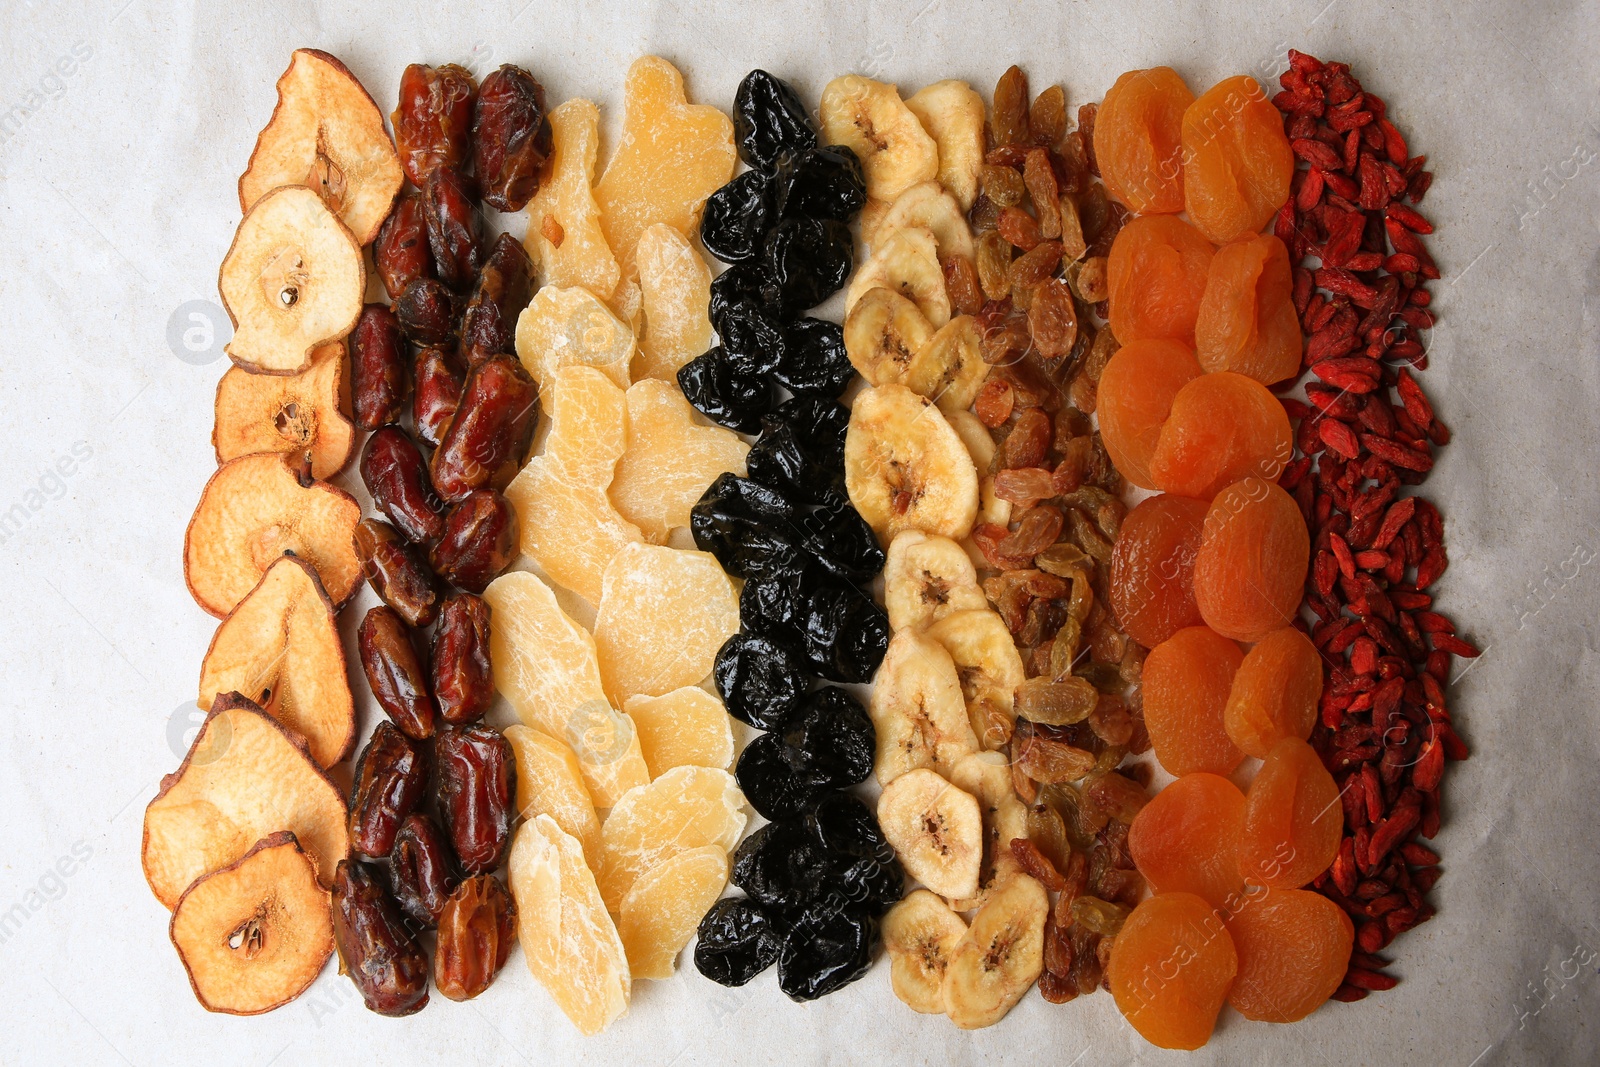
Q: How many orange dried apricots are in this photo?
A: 14